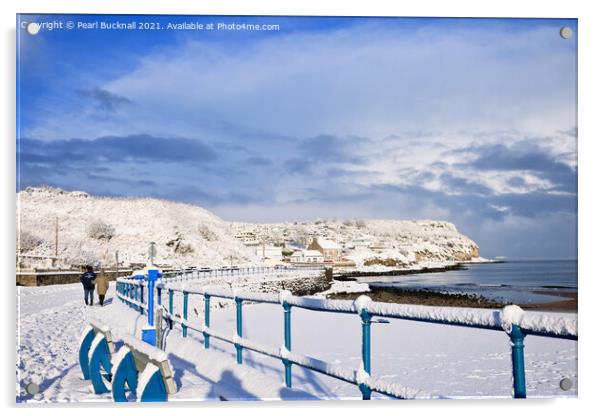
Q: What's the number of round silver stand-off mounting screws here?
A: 4